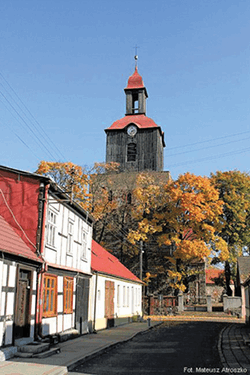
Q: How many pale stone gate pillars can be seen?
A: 3